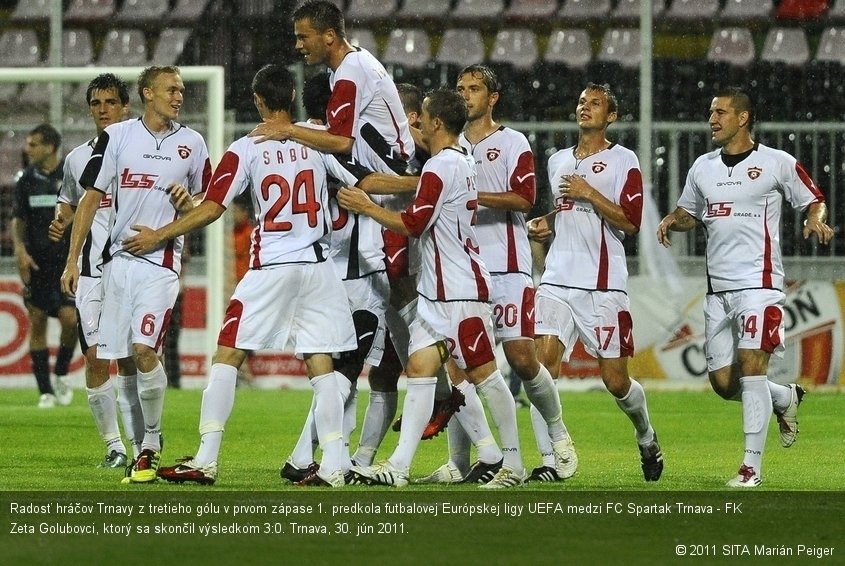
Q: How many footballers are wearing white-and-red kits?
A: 10